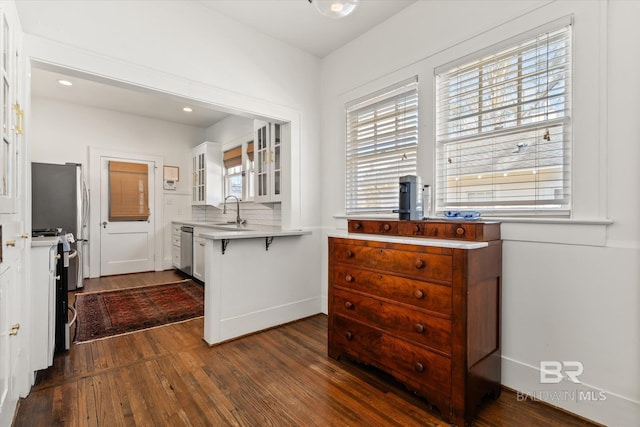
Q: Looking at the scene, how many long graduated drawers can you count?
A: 4